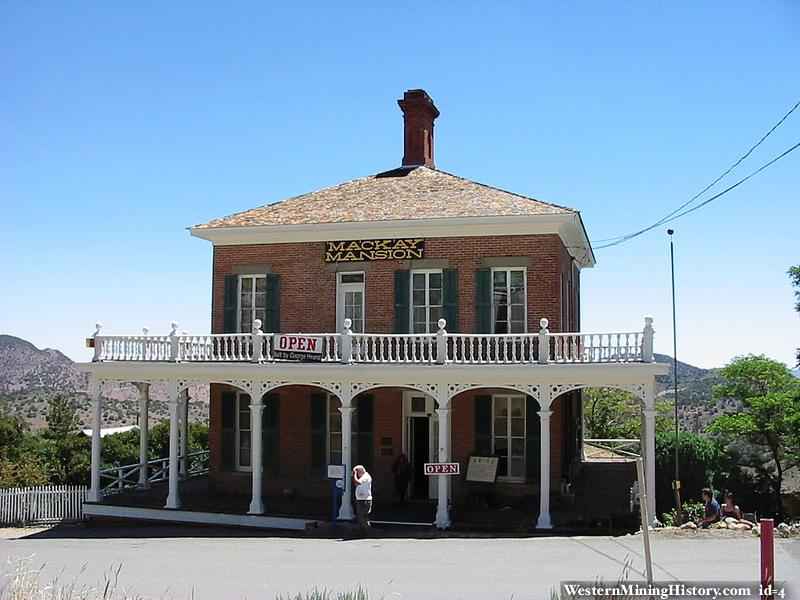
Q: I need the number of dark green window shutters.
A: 11